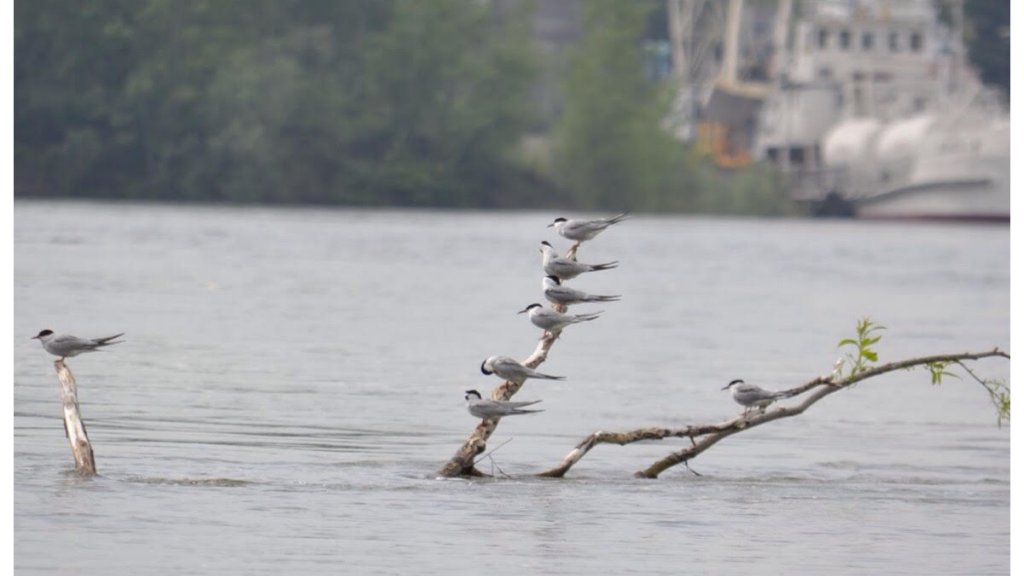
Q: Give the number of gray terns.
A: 8